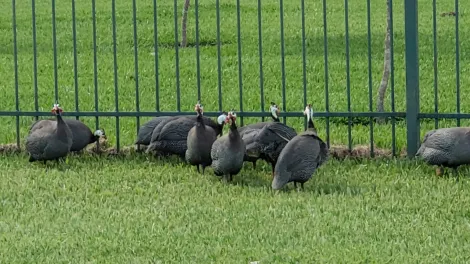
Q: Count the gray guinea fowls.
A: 9